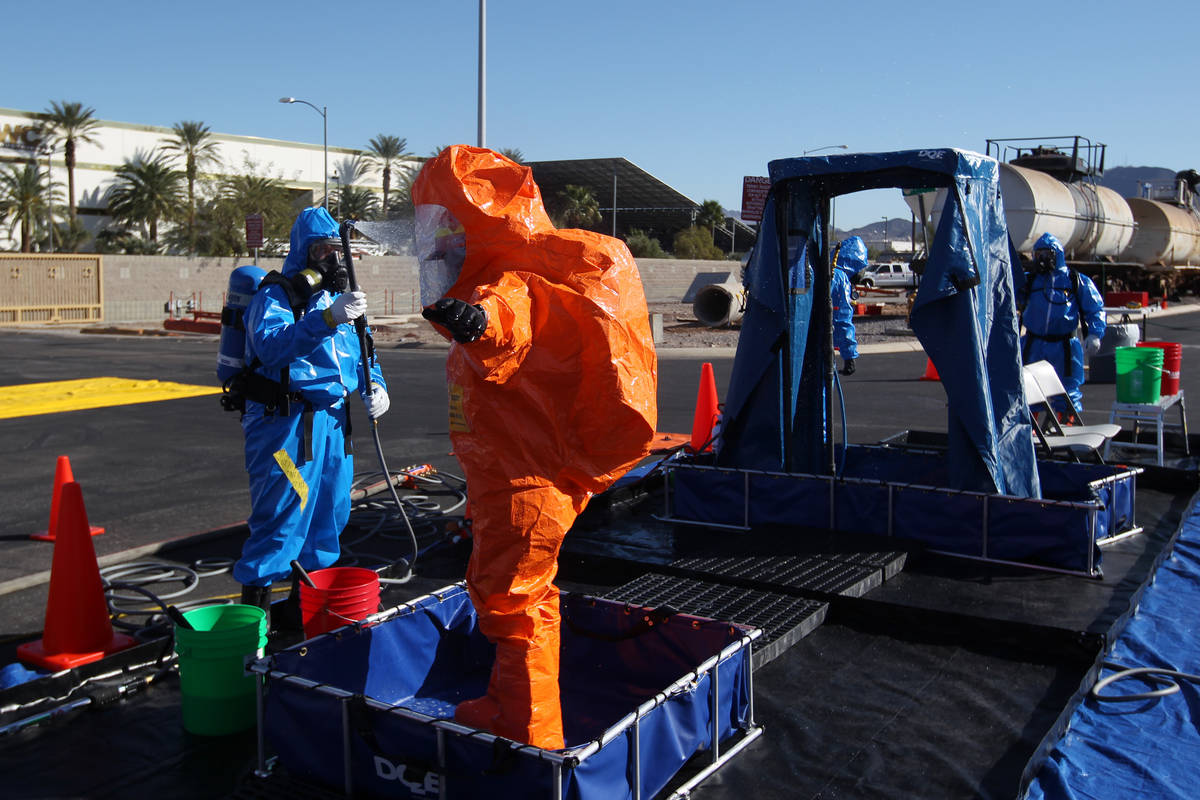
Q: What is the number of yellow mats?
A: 1